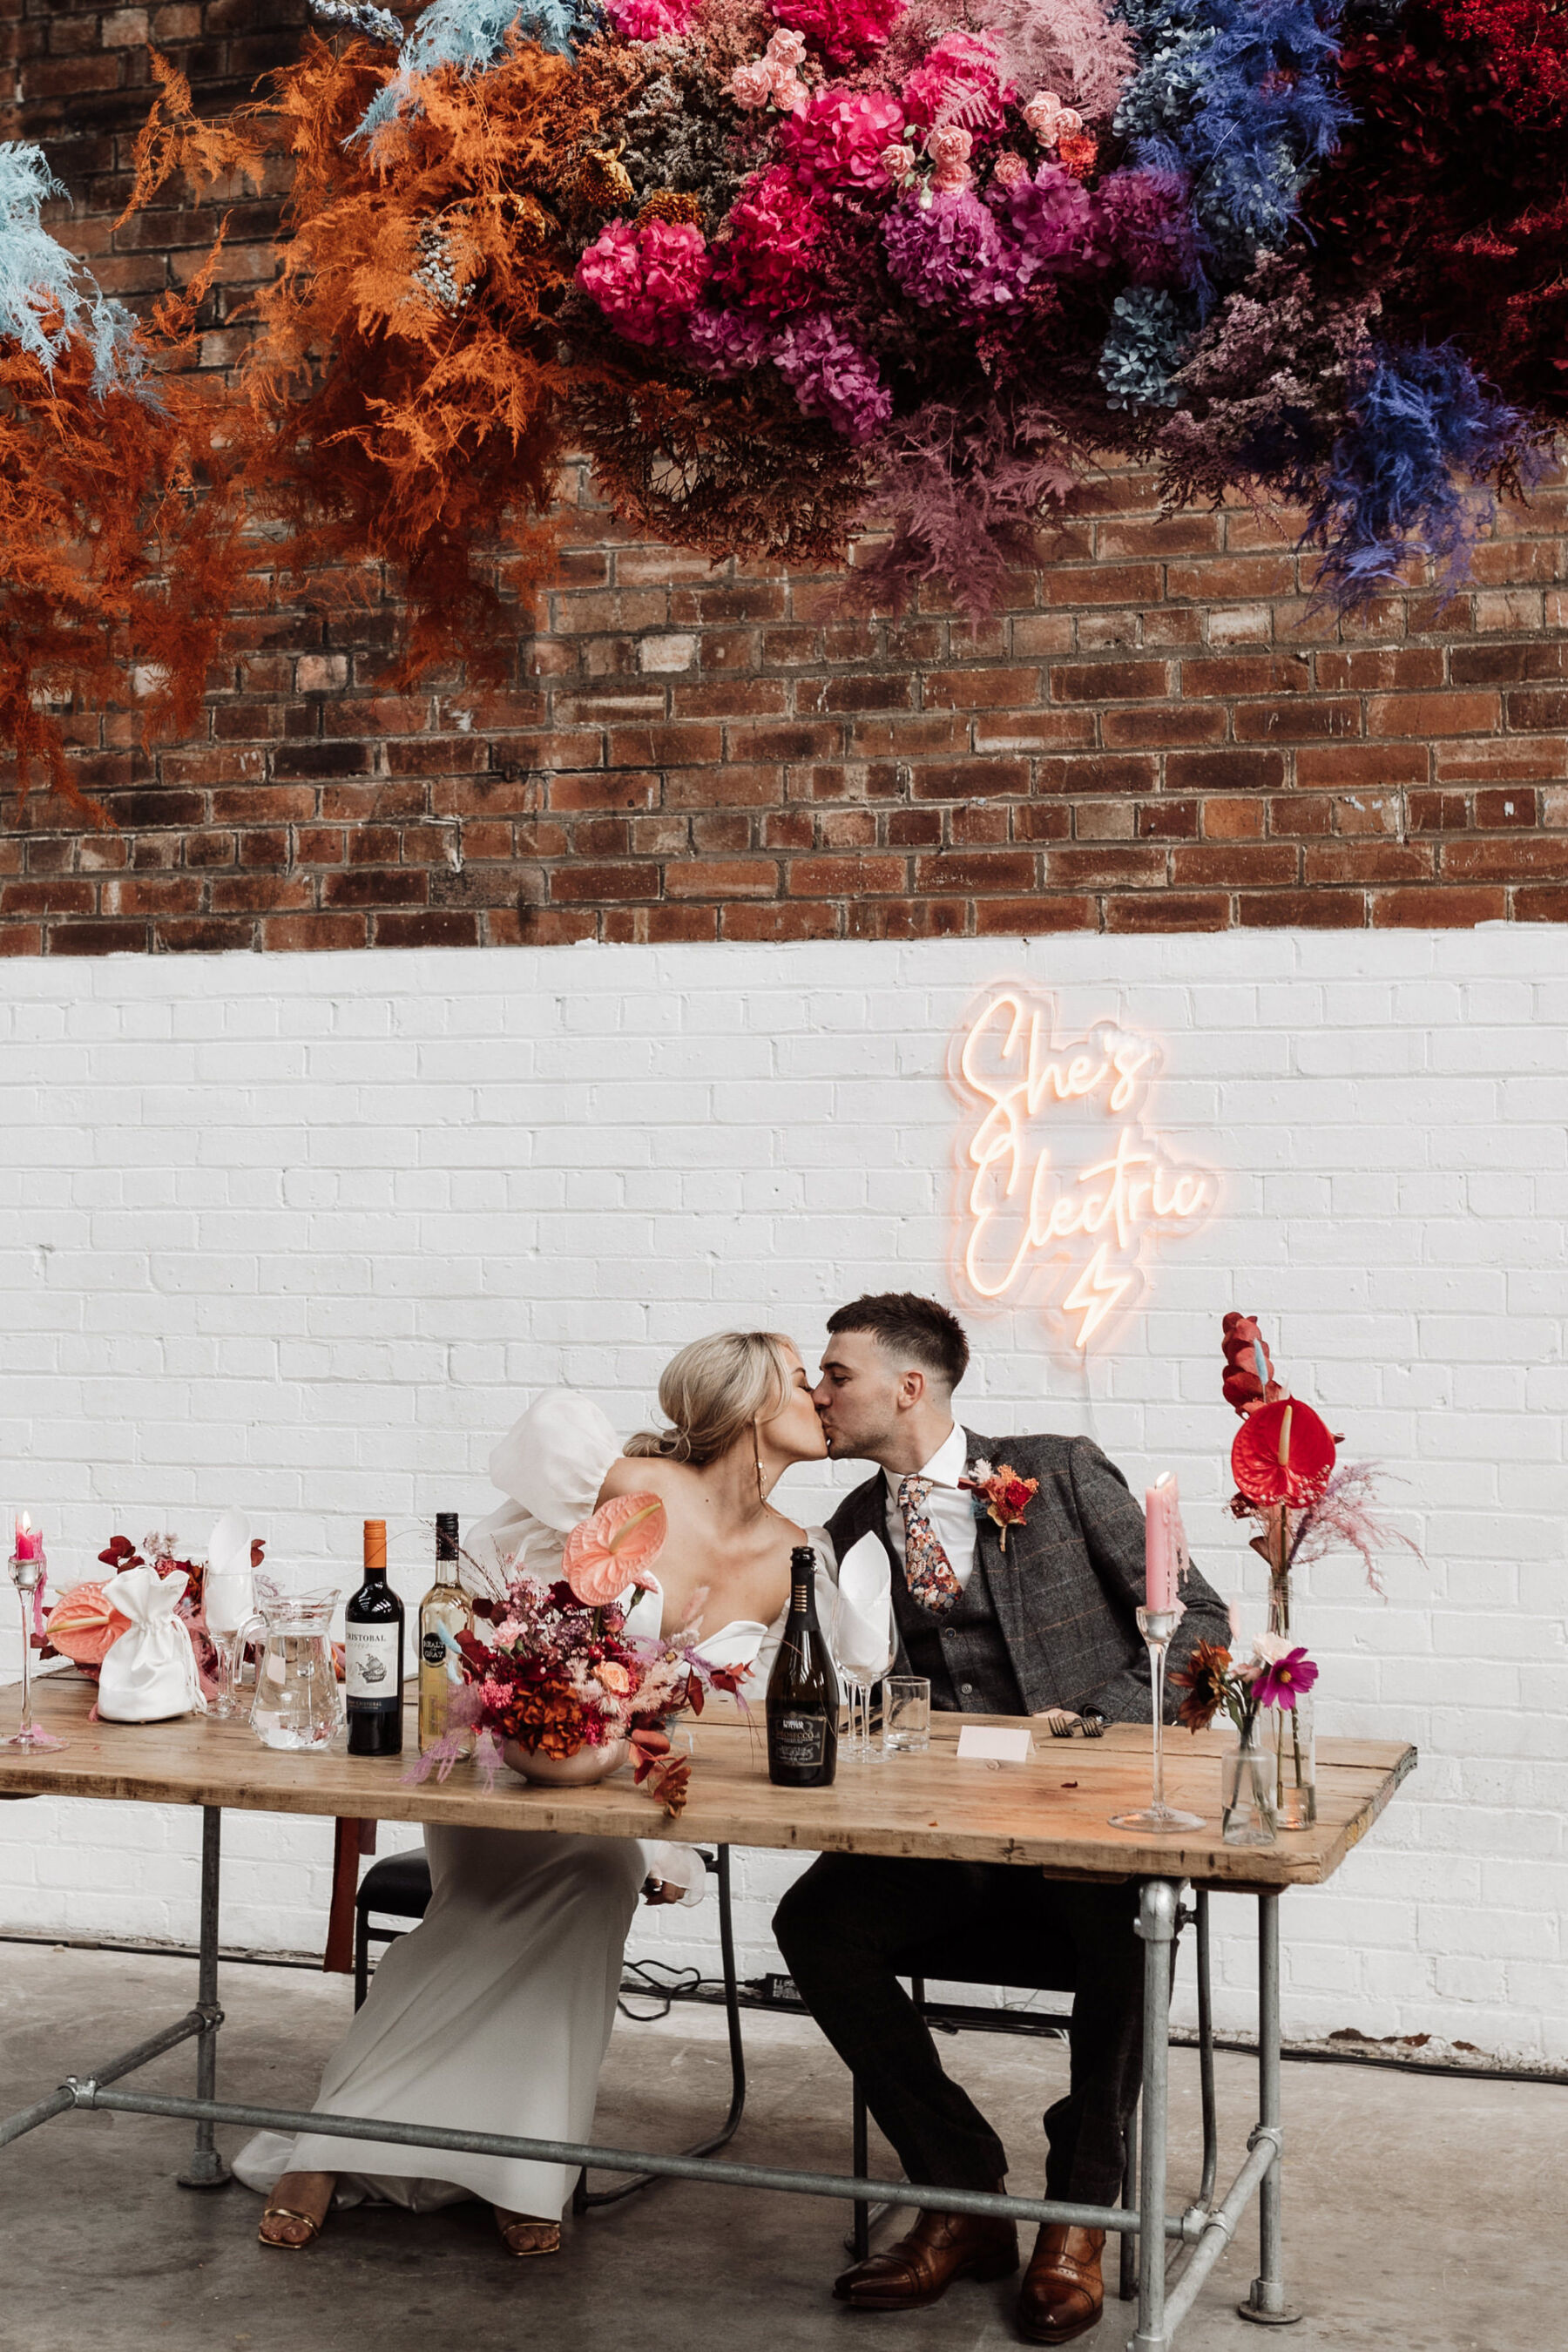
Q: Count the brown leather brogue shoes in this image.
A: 2